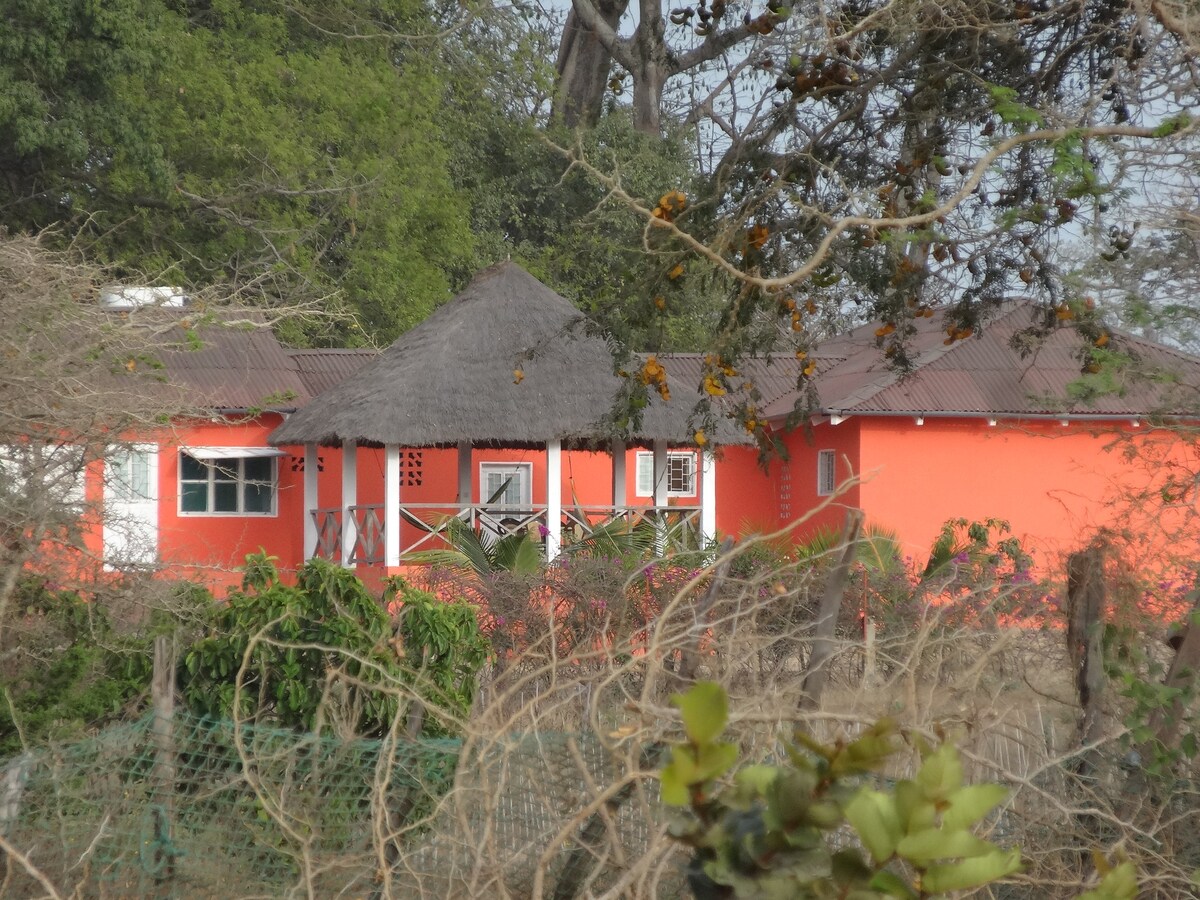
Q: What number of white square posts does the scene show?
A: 8